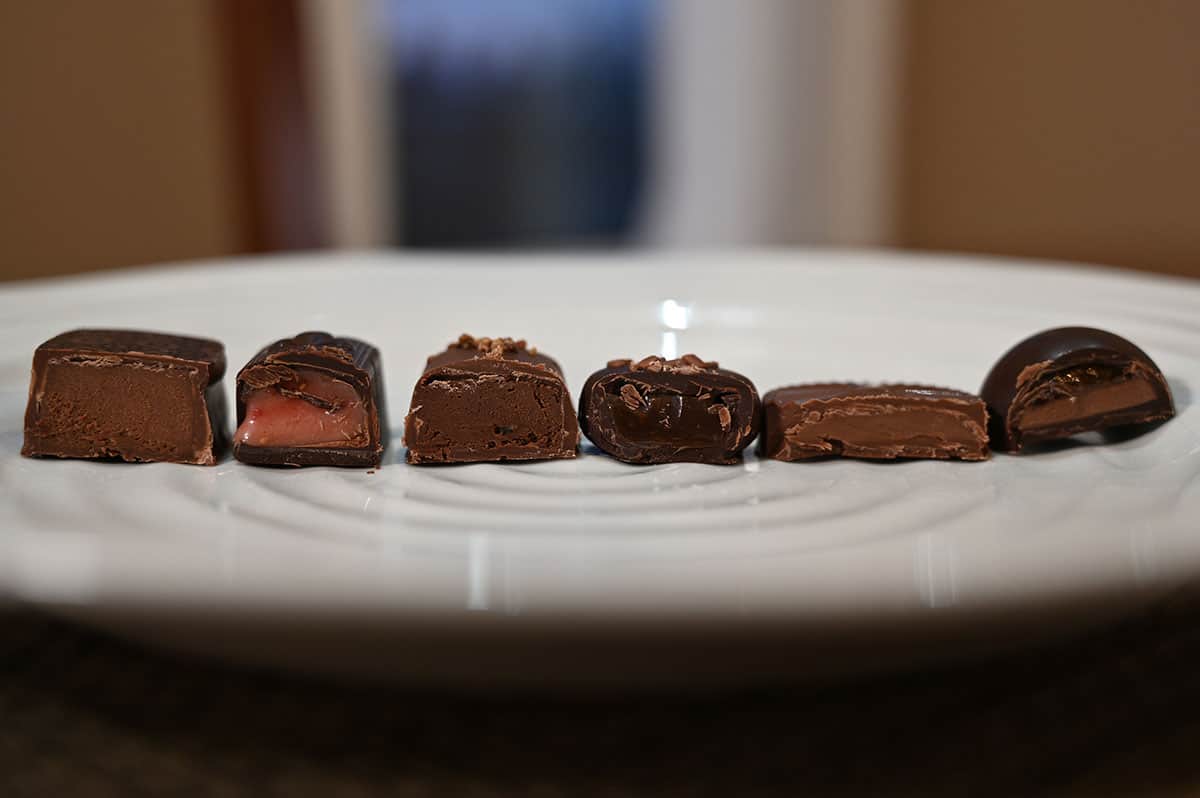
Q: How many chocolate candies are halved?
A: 6